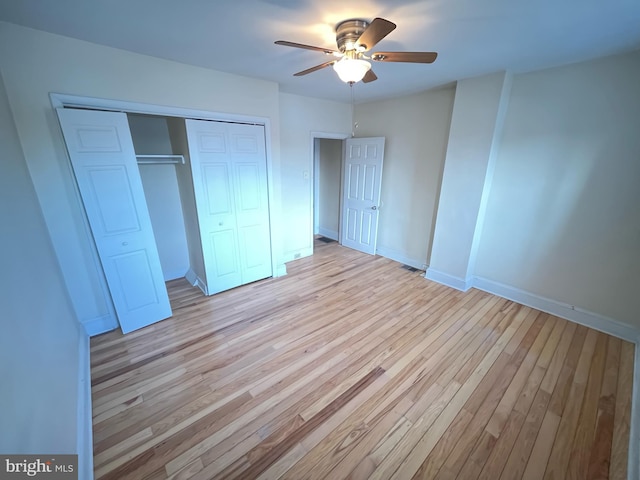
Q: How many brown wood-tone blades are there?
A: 5